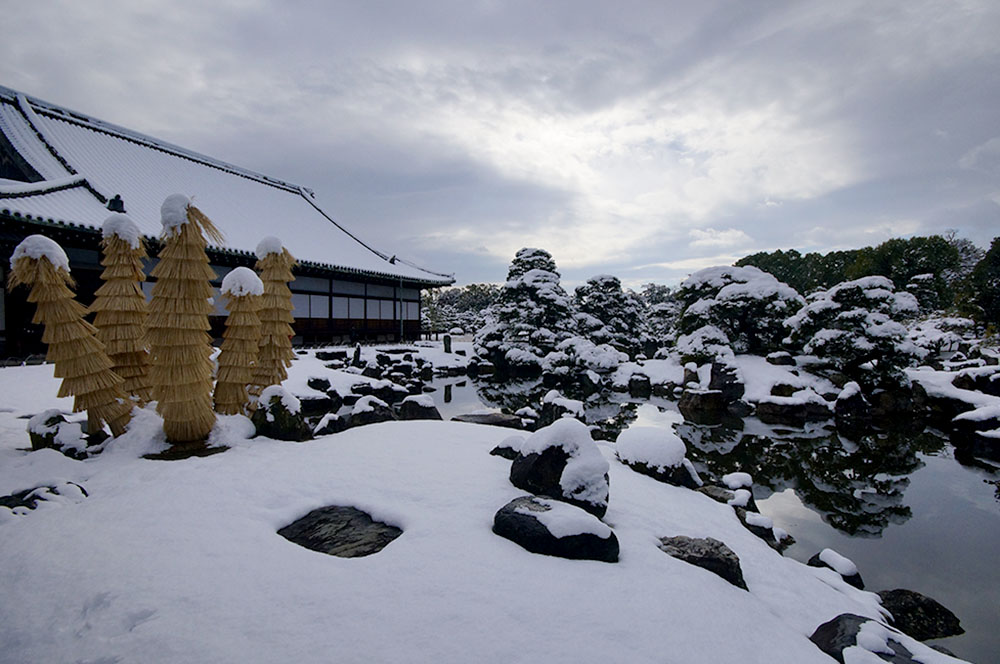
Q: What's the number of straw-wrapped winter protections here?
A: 5